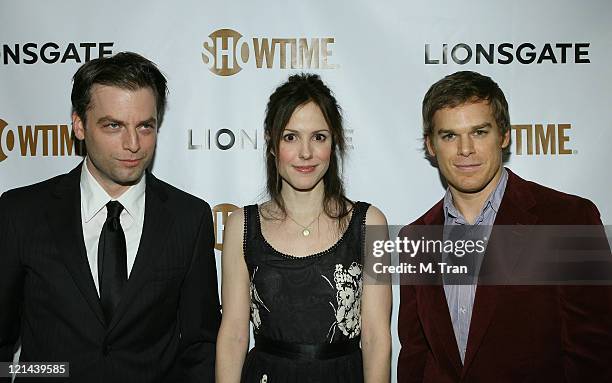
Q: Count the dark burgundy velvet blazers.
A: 1